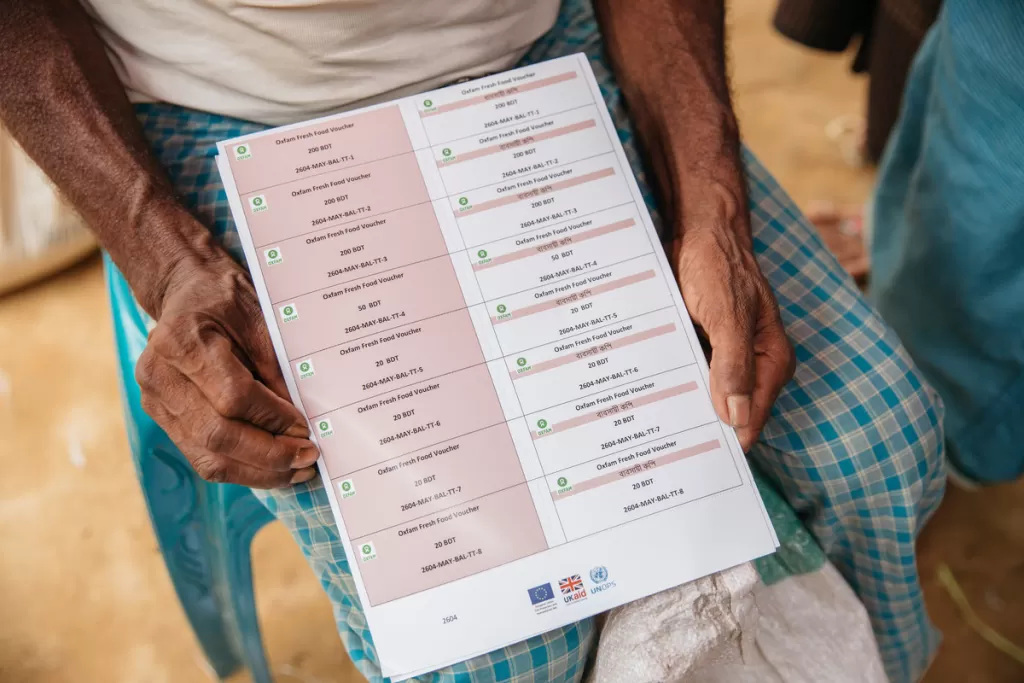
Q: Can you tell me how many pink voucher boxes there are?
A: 8